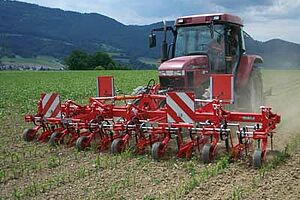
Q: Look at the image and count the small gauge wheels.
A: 7